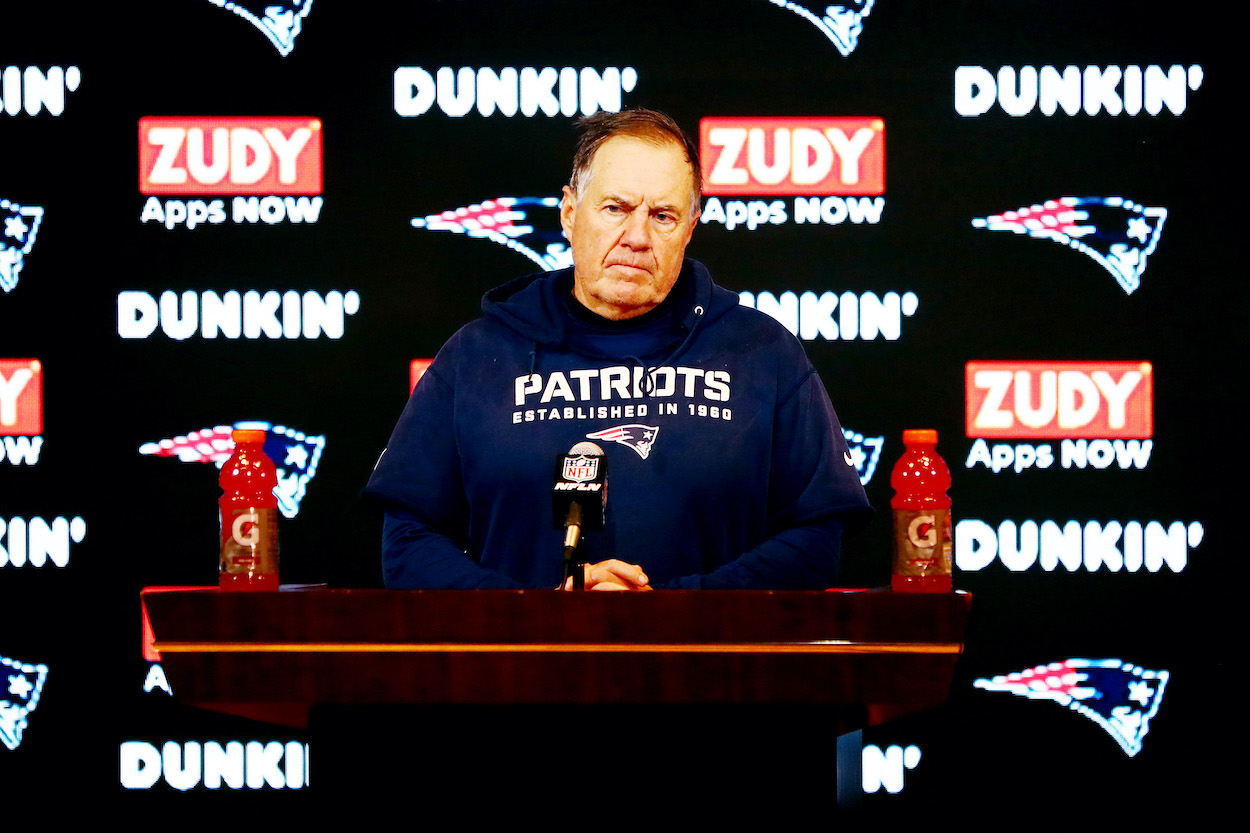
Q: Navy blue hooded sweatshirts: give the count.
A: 1